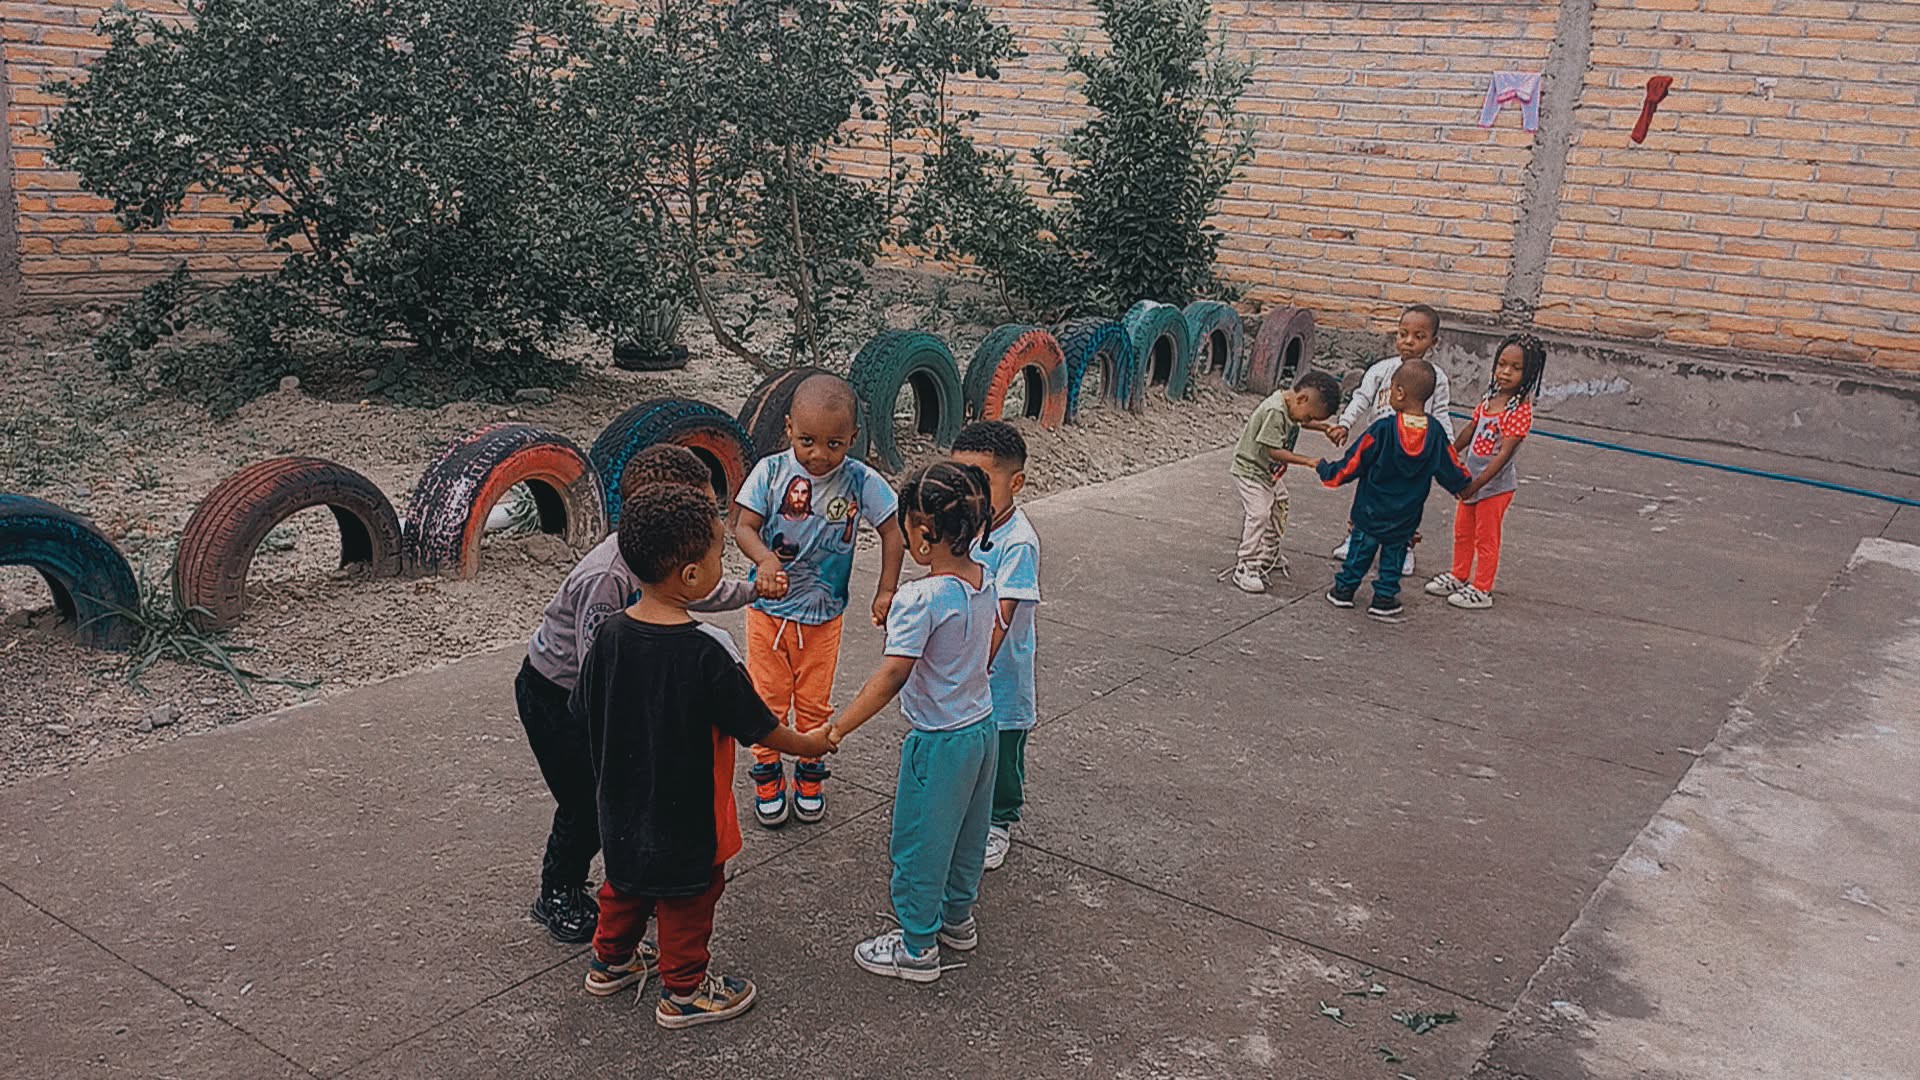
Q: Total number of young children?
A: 9